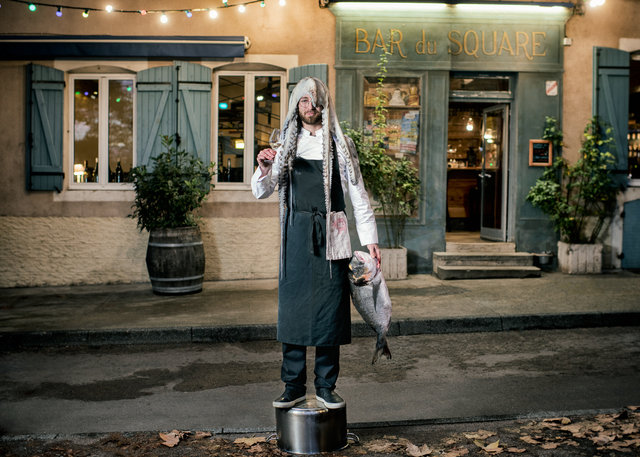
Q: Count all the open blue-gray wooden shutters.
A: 5